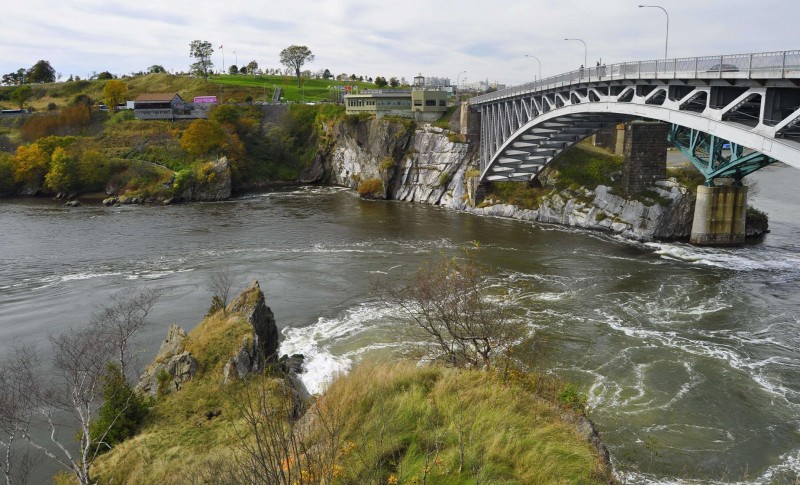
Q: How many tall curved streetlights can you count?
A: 4